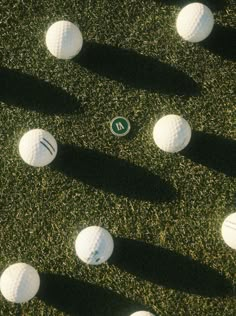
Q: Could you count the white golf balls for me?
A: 8